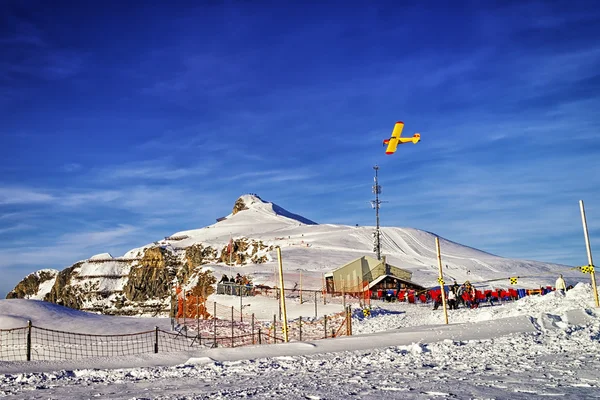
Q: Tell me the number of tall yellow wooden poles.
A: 3